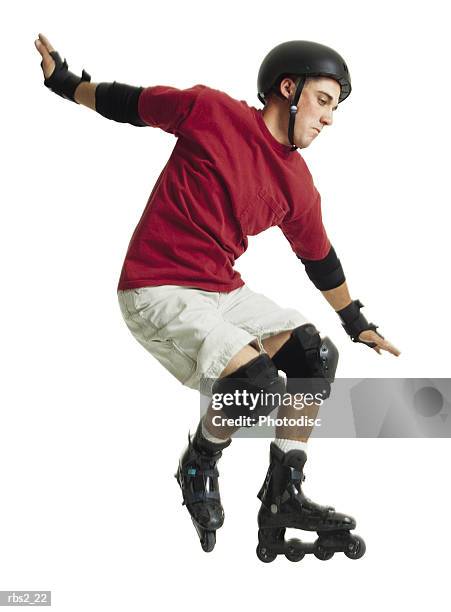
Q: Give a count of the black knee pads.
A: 2